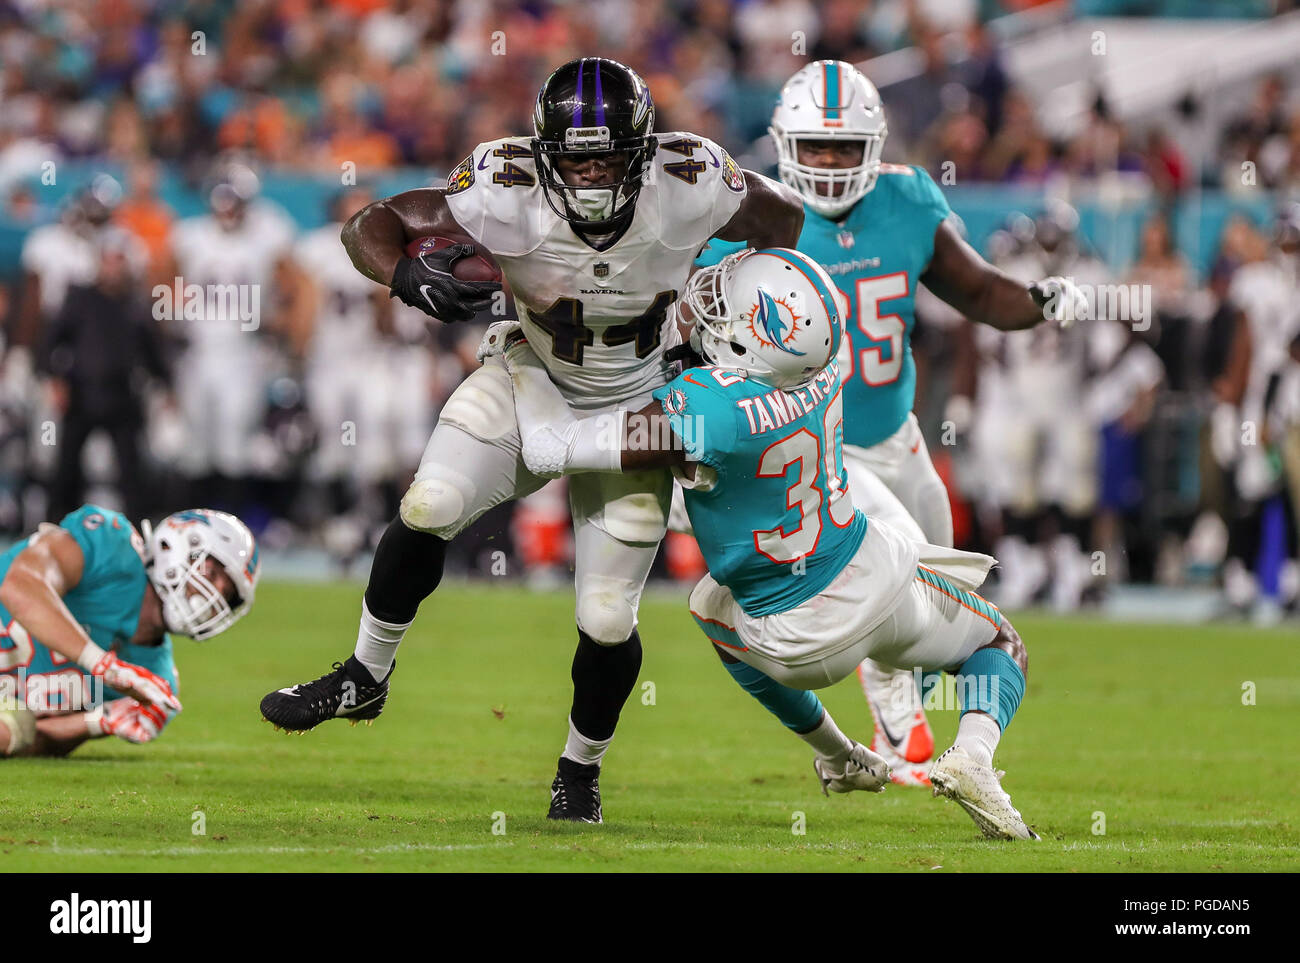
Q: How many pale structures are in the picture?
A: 1